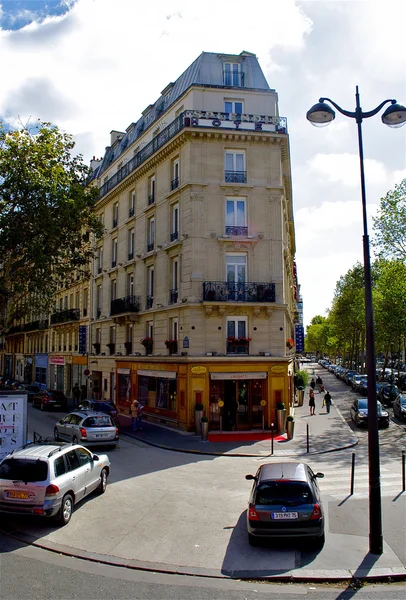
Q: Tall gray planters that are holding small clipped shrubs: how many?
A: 4